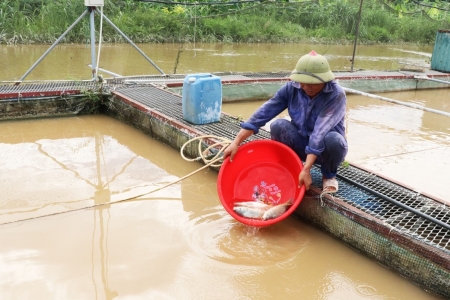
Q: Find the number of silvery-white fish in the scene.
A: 3